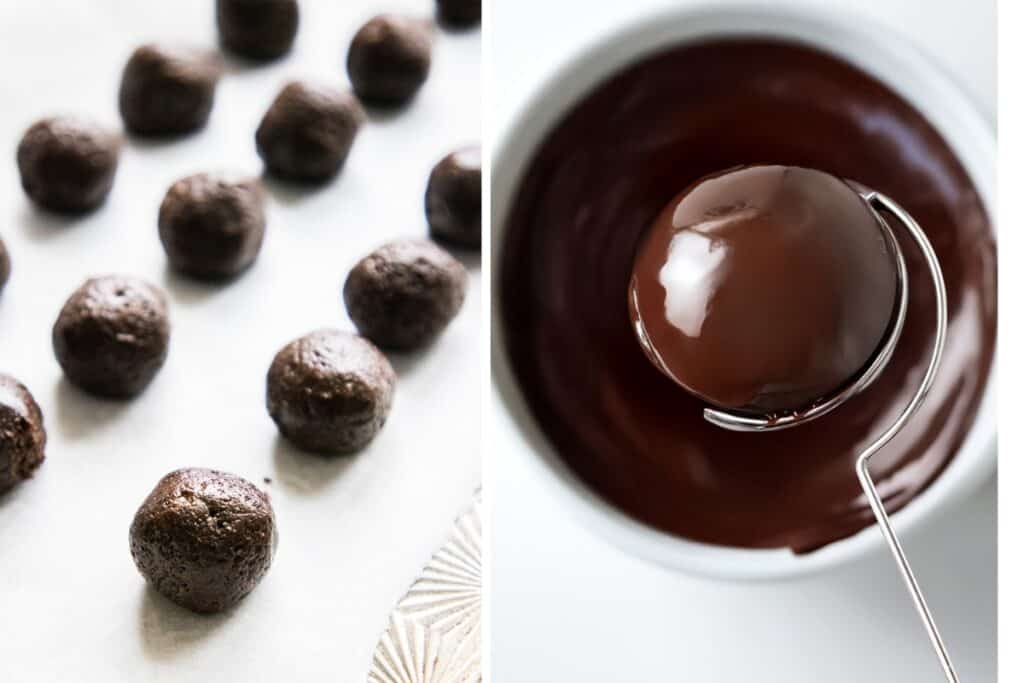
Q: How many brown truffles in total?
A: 15